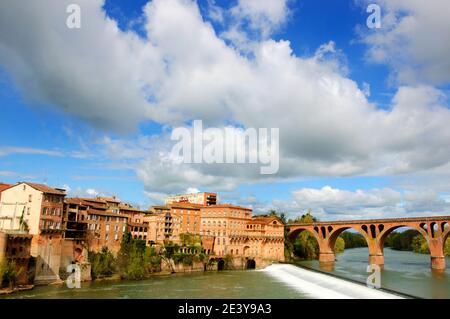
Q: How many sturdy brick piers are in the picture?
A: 3